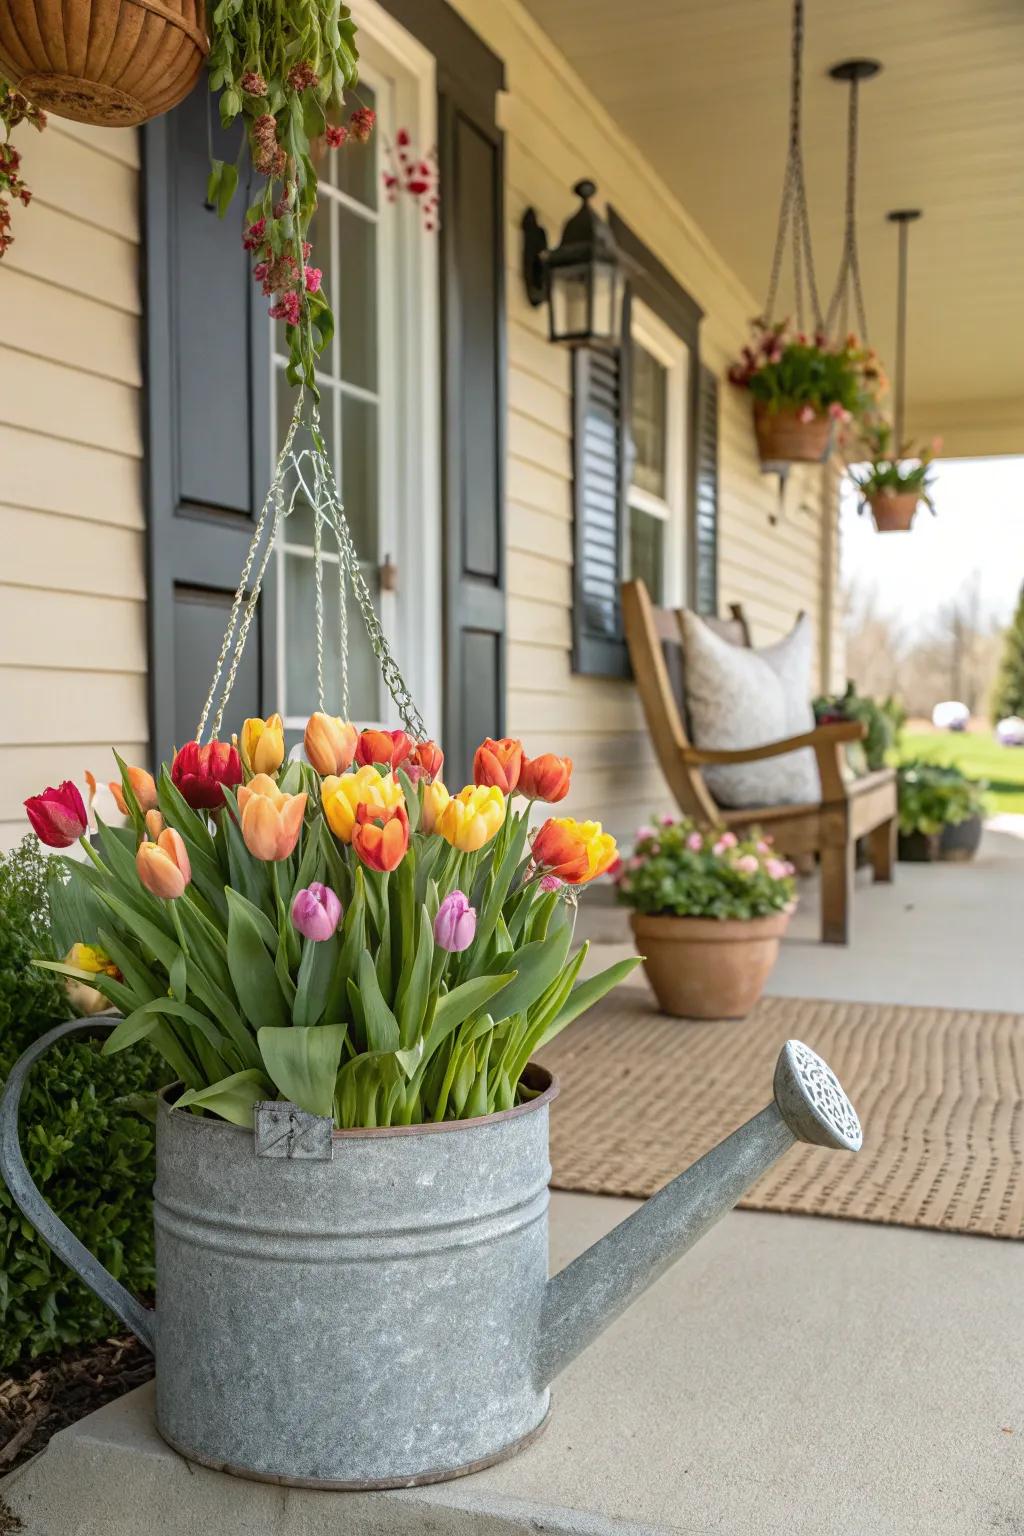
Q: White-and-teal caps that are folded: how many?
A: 0